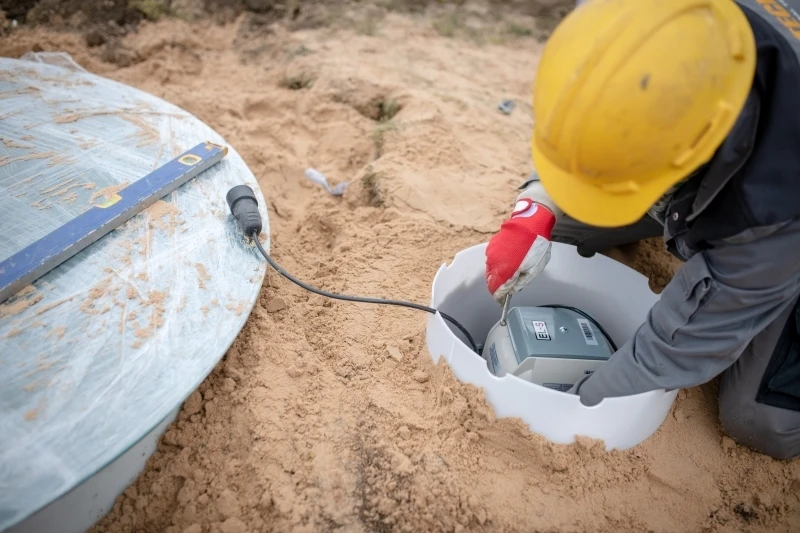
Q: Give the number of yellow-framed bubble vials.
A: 2